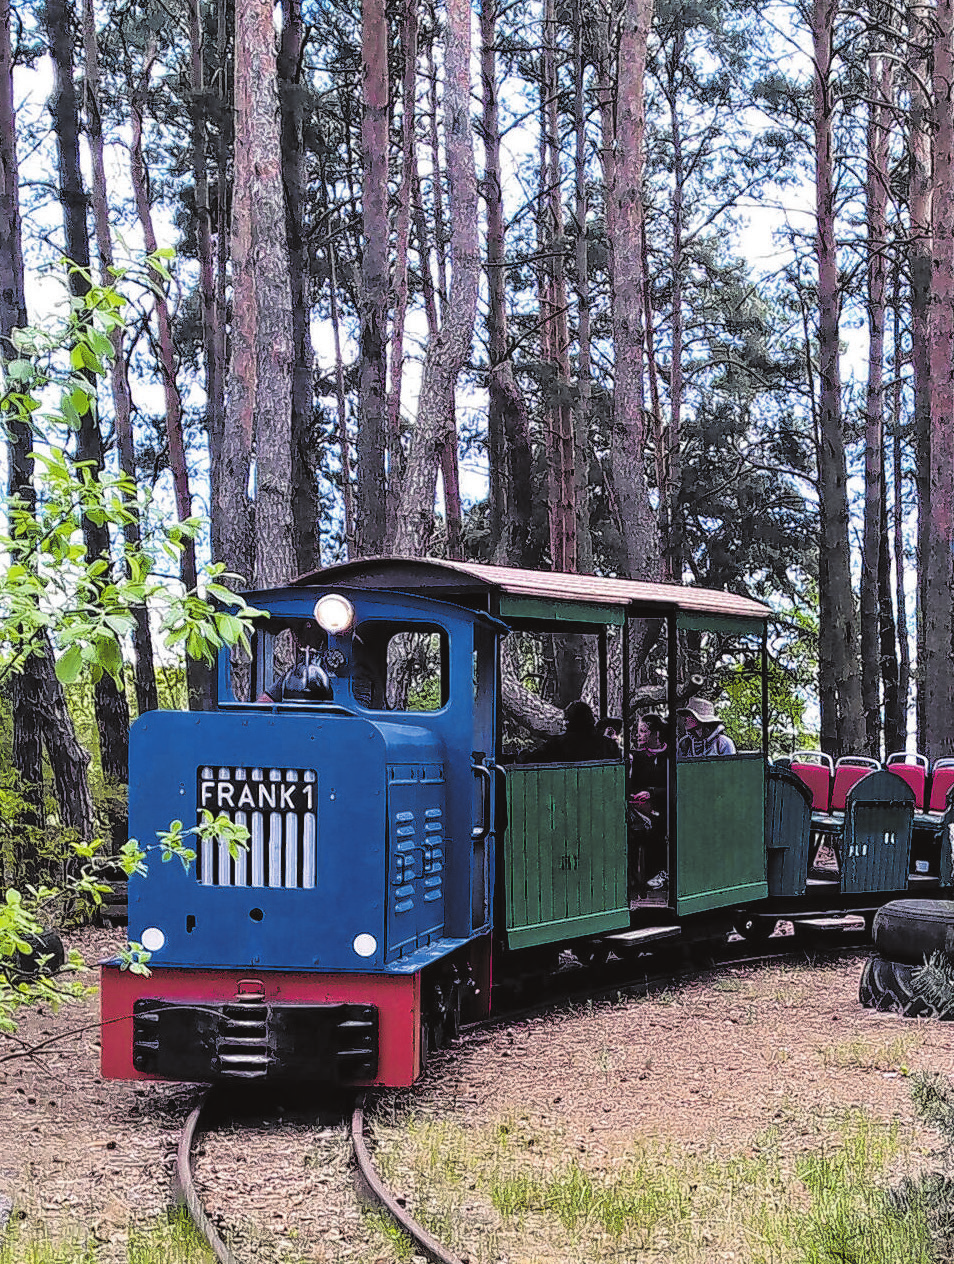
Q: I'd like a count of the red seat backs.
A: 4